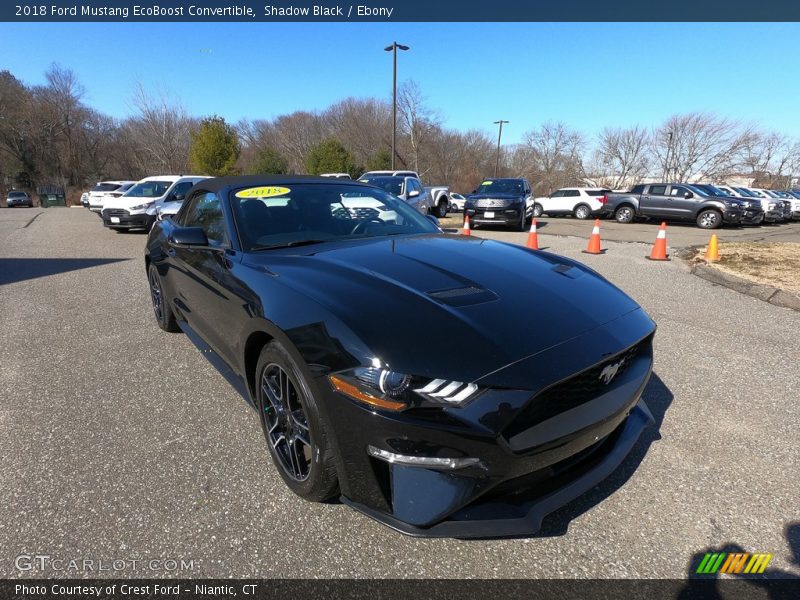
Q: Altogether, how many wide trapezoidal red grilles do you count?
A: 0